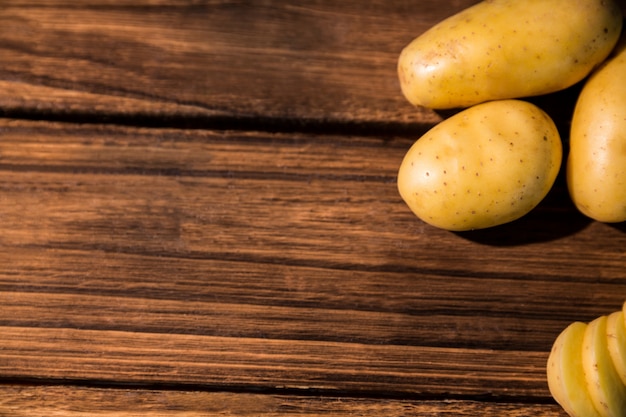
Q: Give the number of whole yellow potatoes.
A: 3